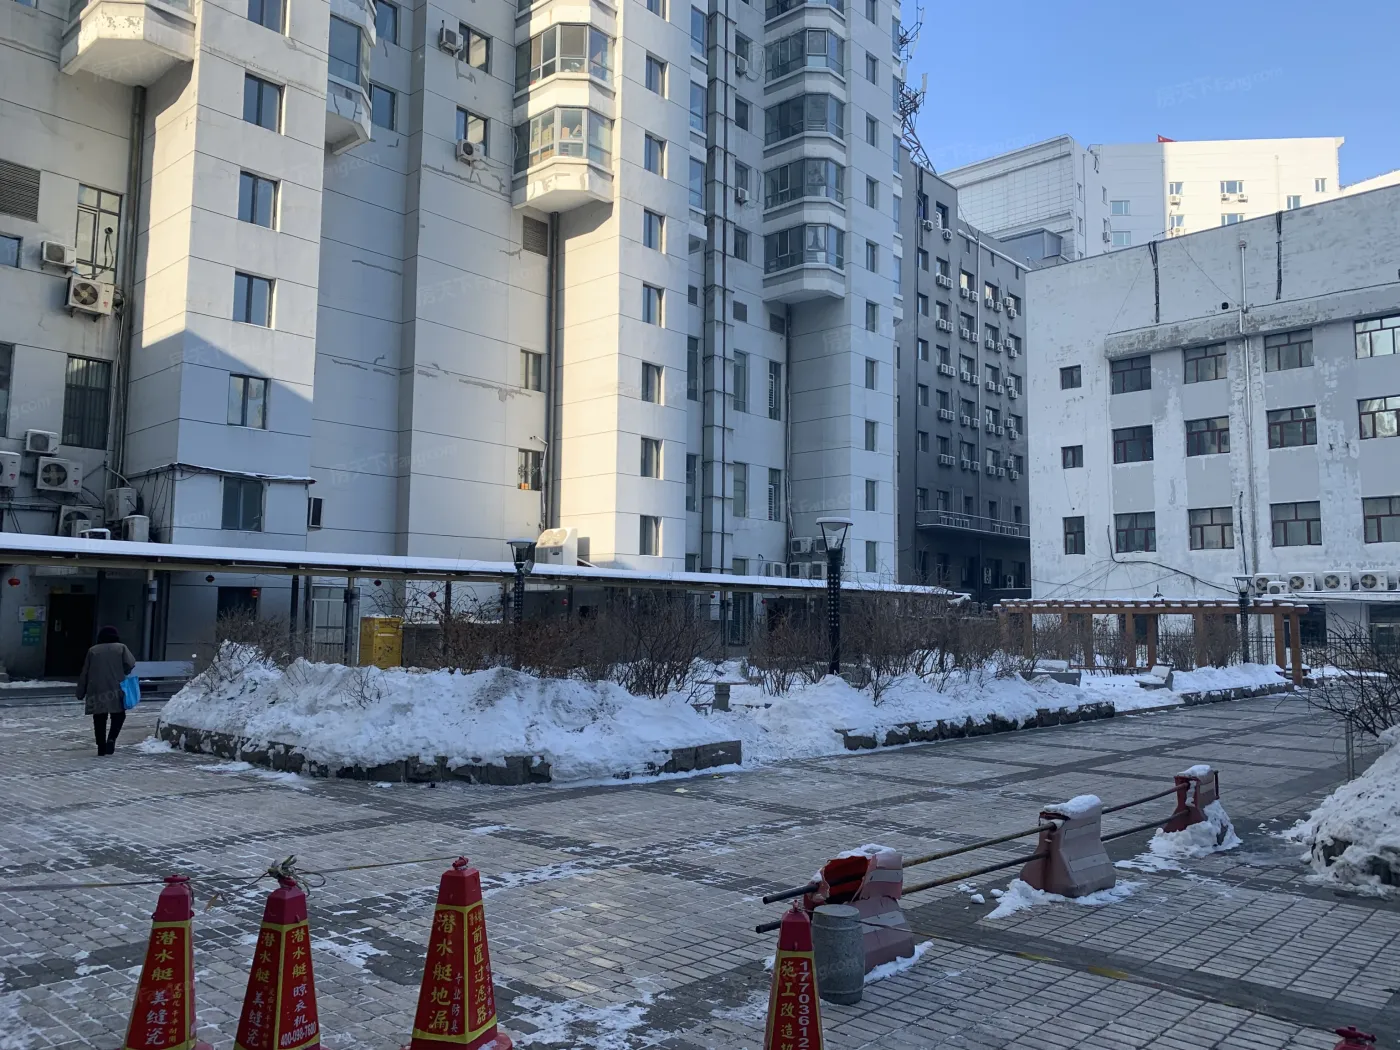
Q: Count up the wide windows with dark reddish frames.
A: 12